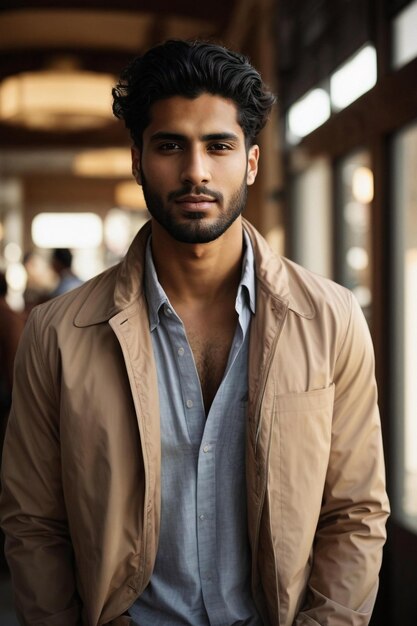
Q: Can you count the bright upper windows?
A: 3